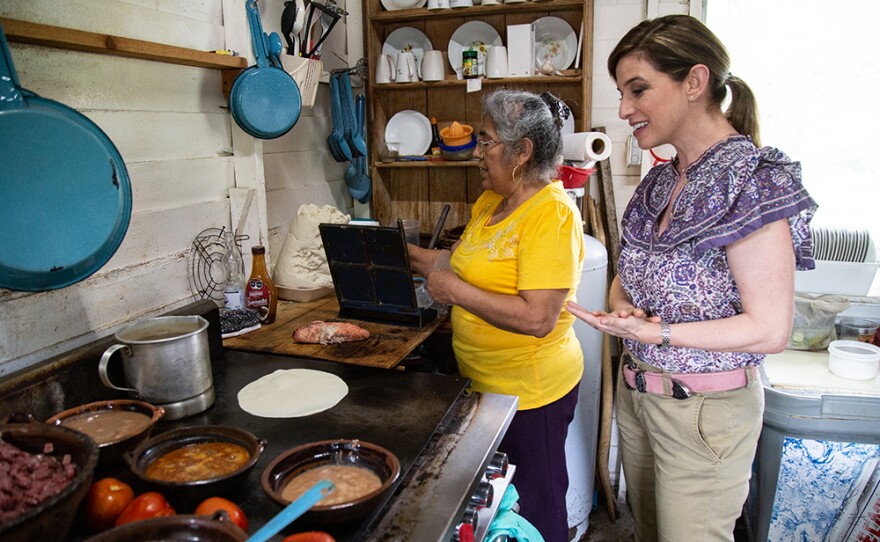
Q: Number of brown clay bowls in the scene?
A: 5